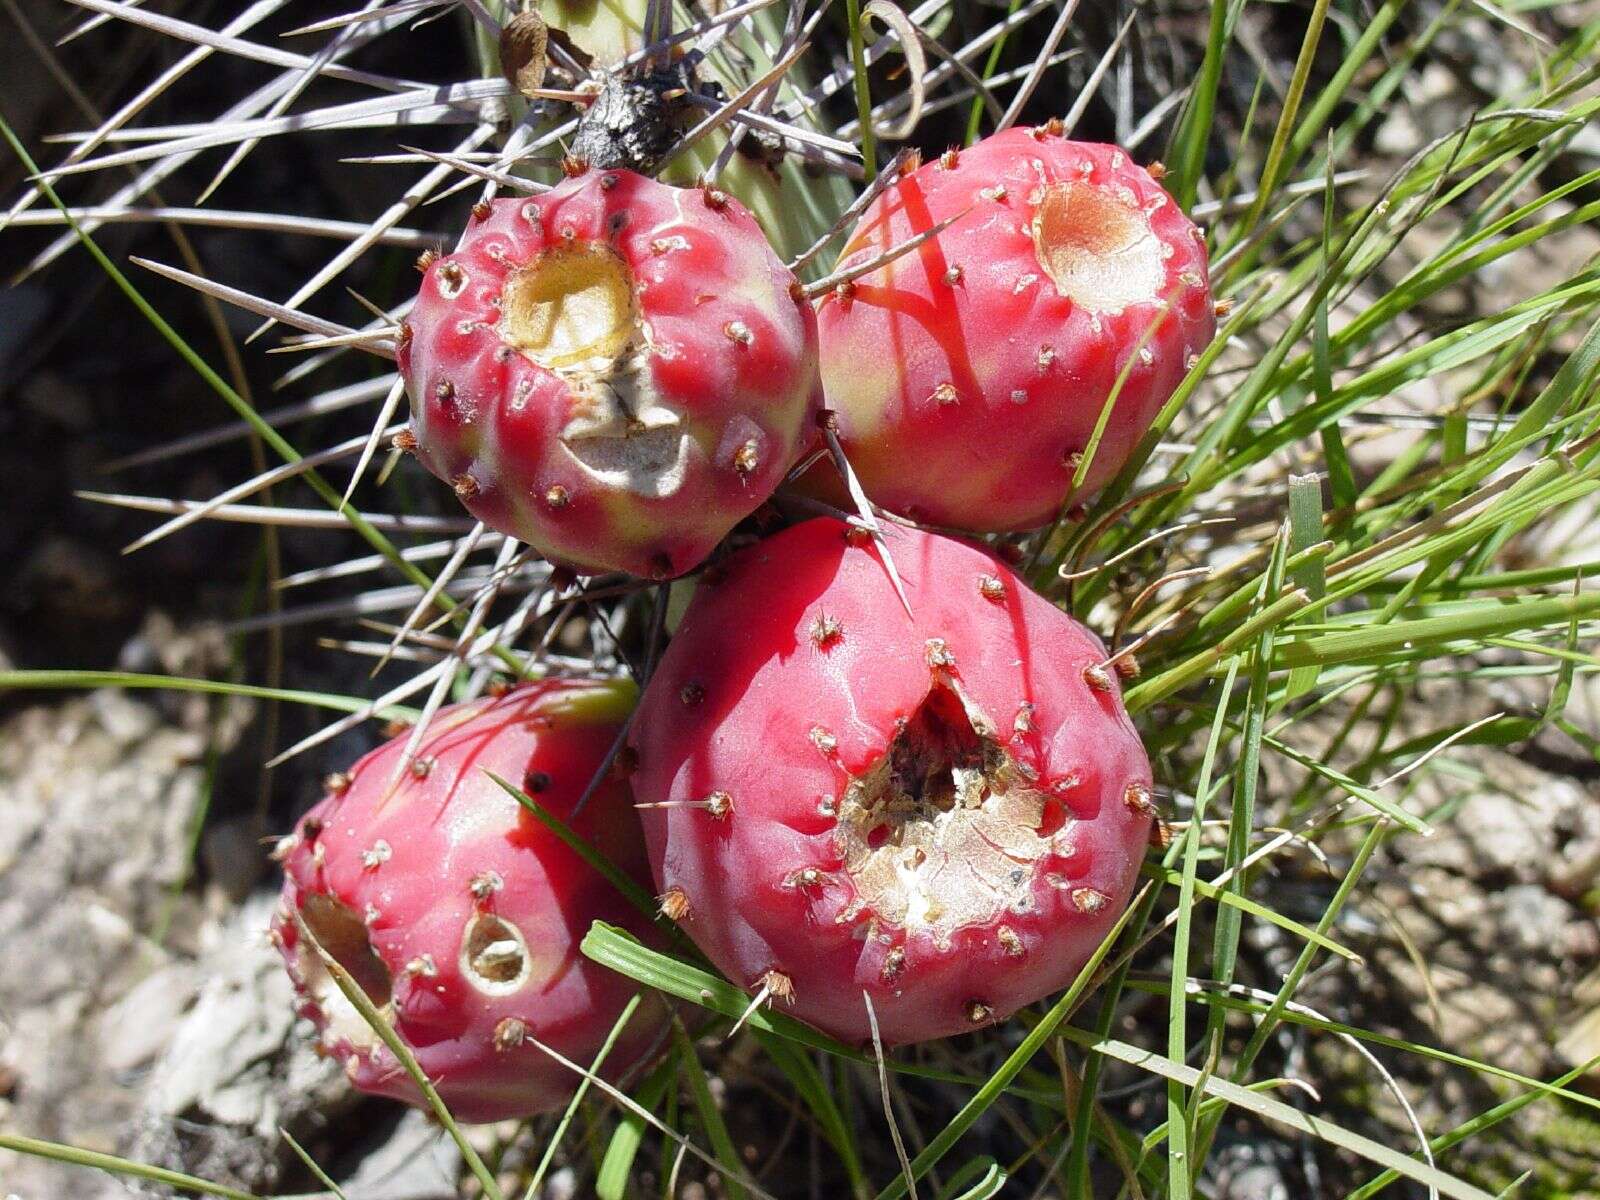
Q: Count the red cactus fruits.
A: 4